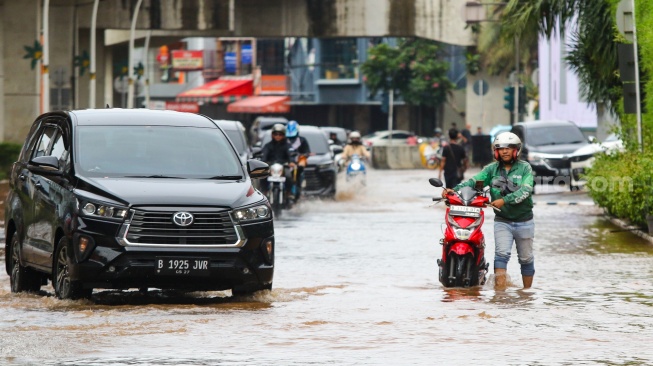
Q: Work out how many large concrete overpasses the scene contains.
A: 1